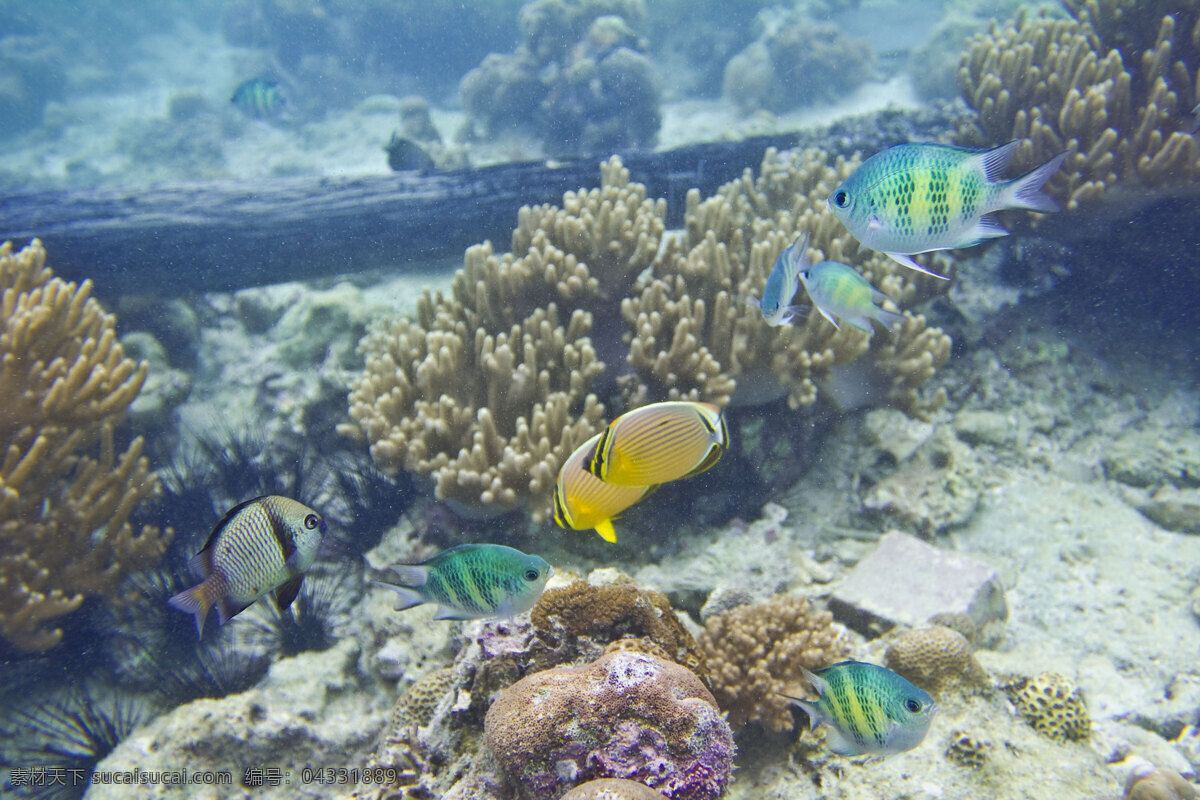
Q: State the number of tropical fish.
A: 10